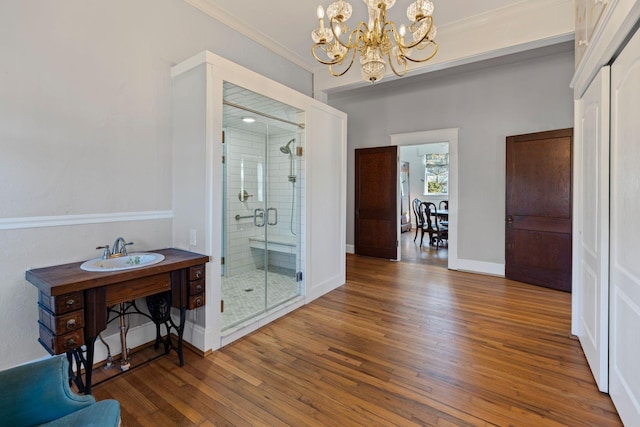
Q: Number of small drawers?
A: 6